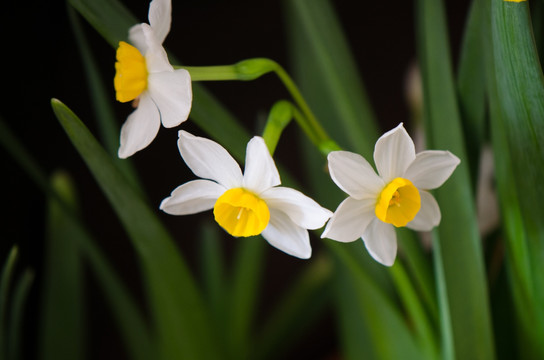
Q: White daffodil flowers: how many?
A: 3